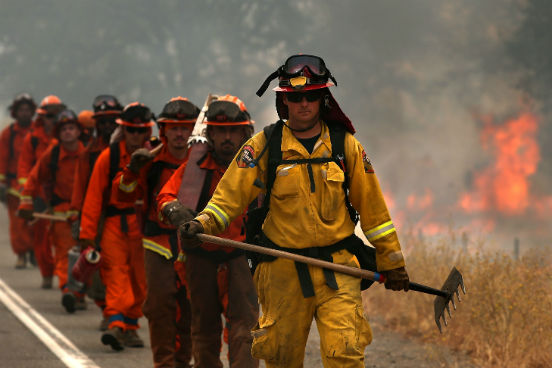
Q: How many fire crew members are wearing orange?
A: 8